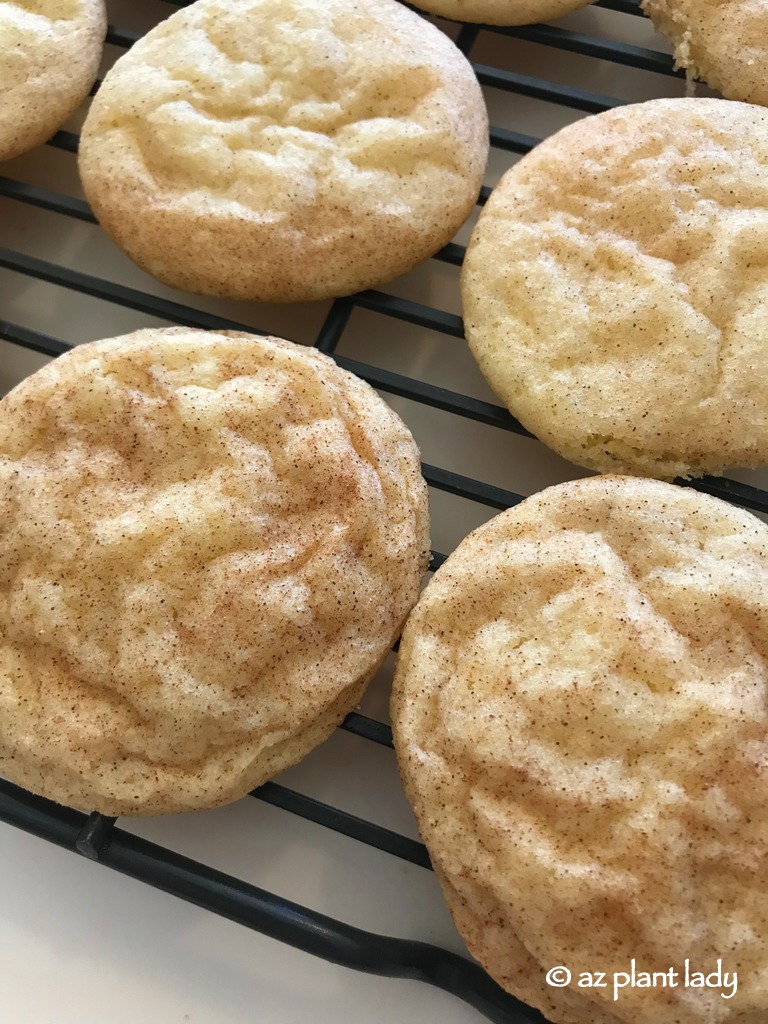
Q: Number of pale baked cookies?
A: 7